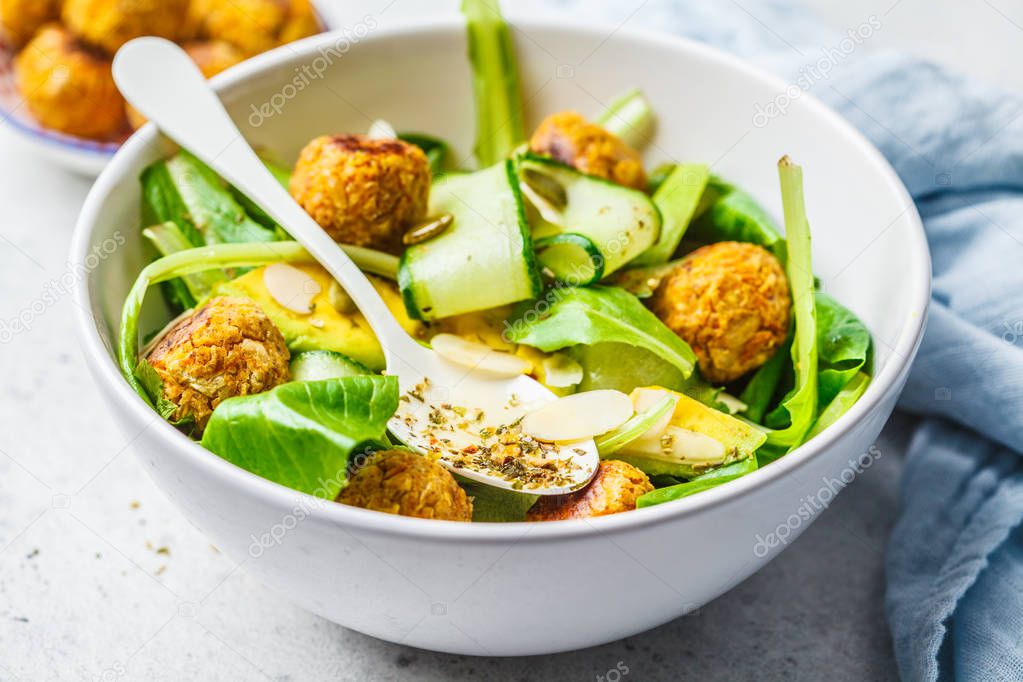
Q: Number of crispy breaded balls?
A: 12